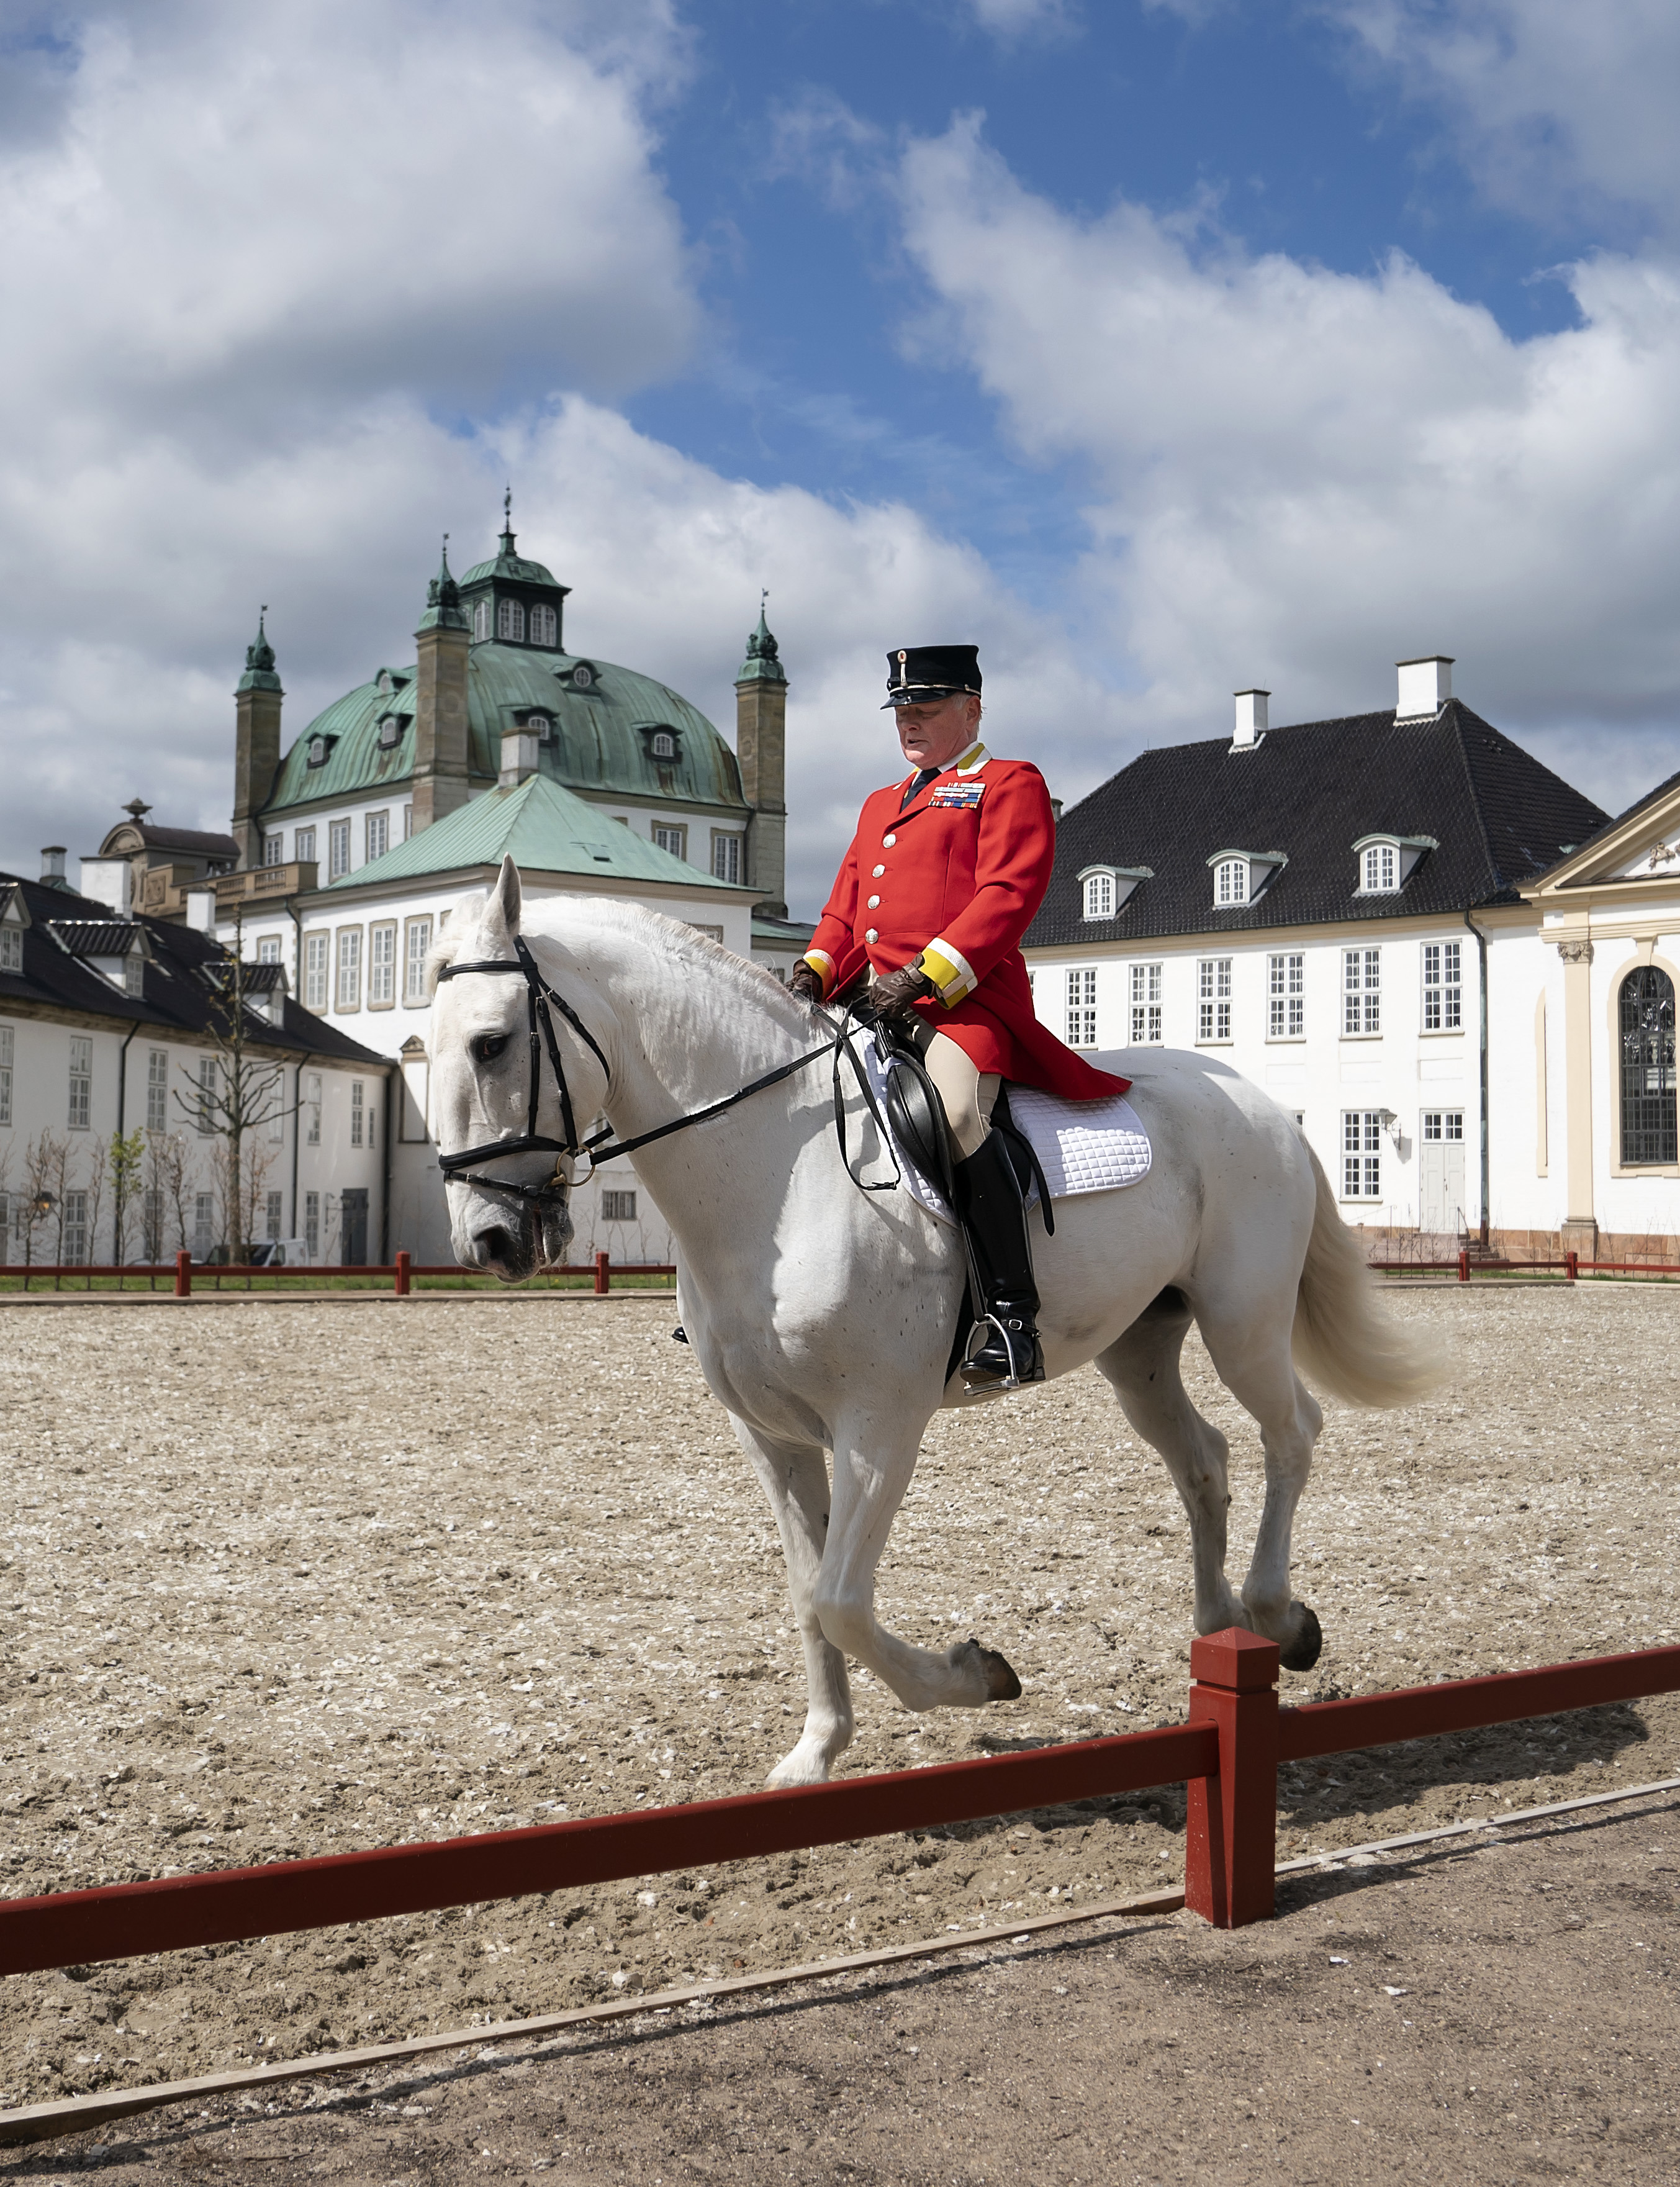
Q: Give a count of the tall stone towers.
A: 3